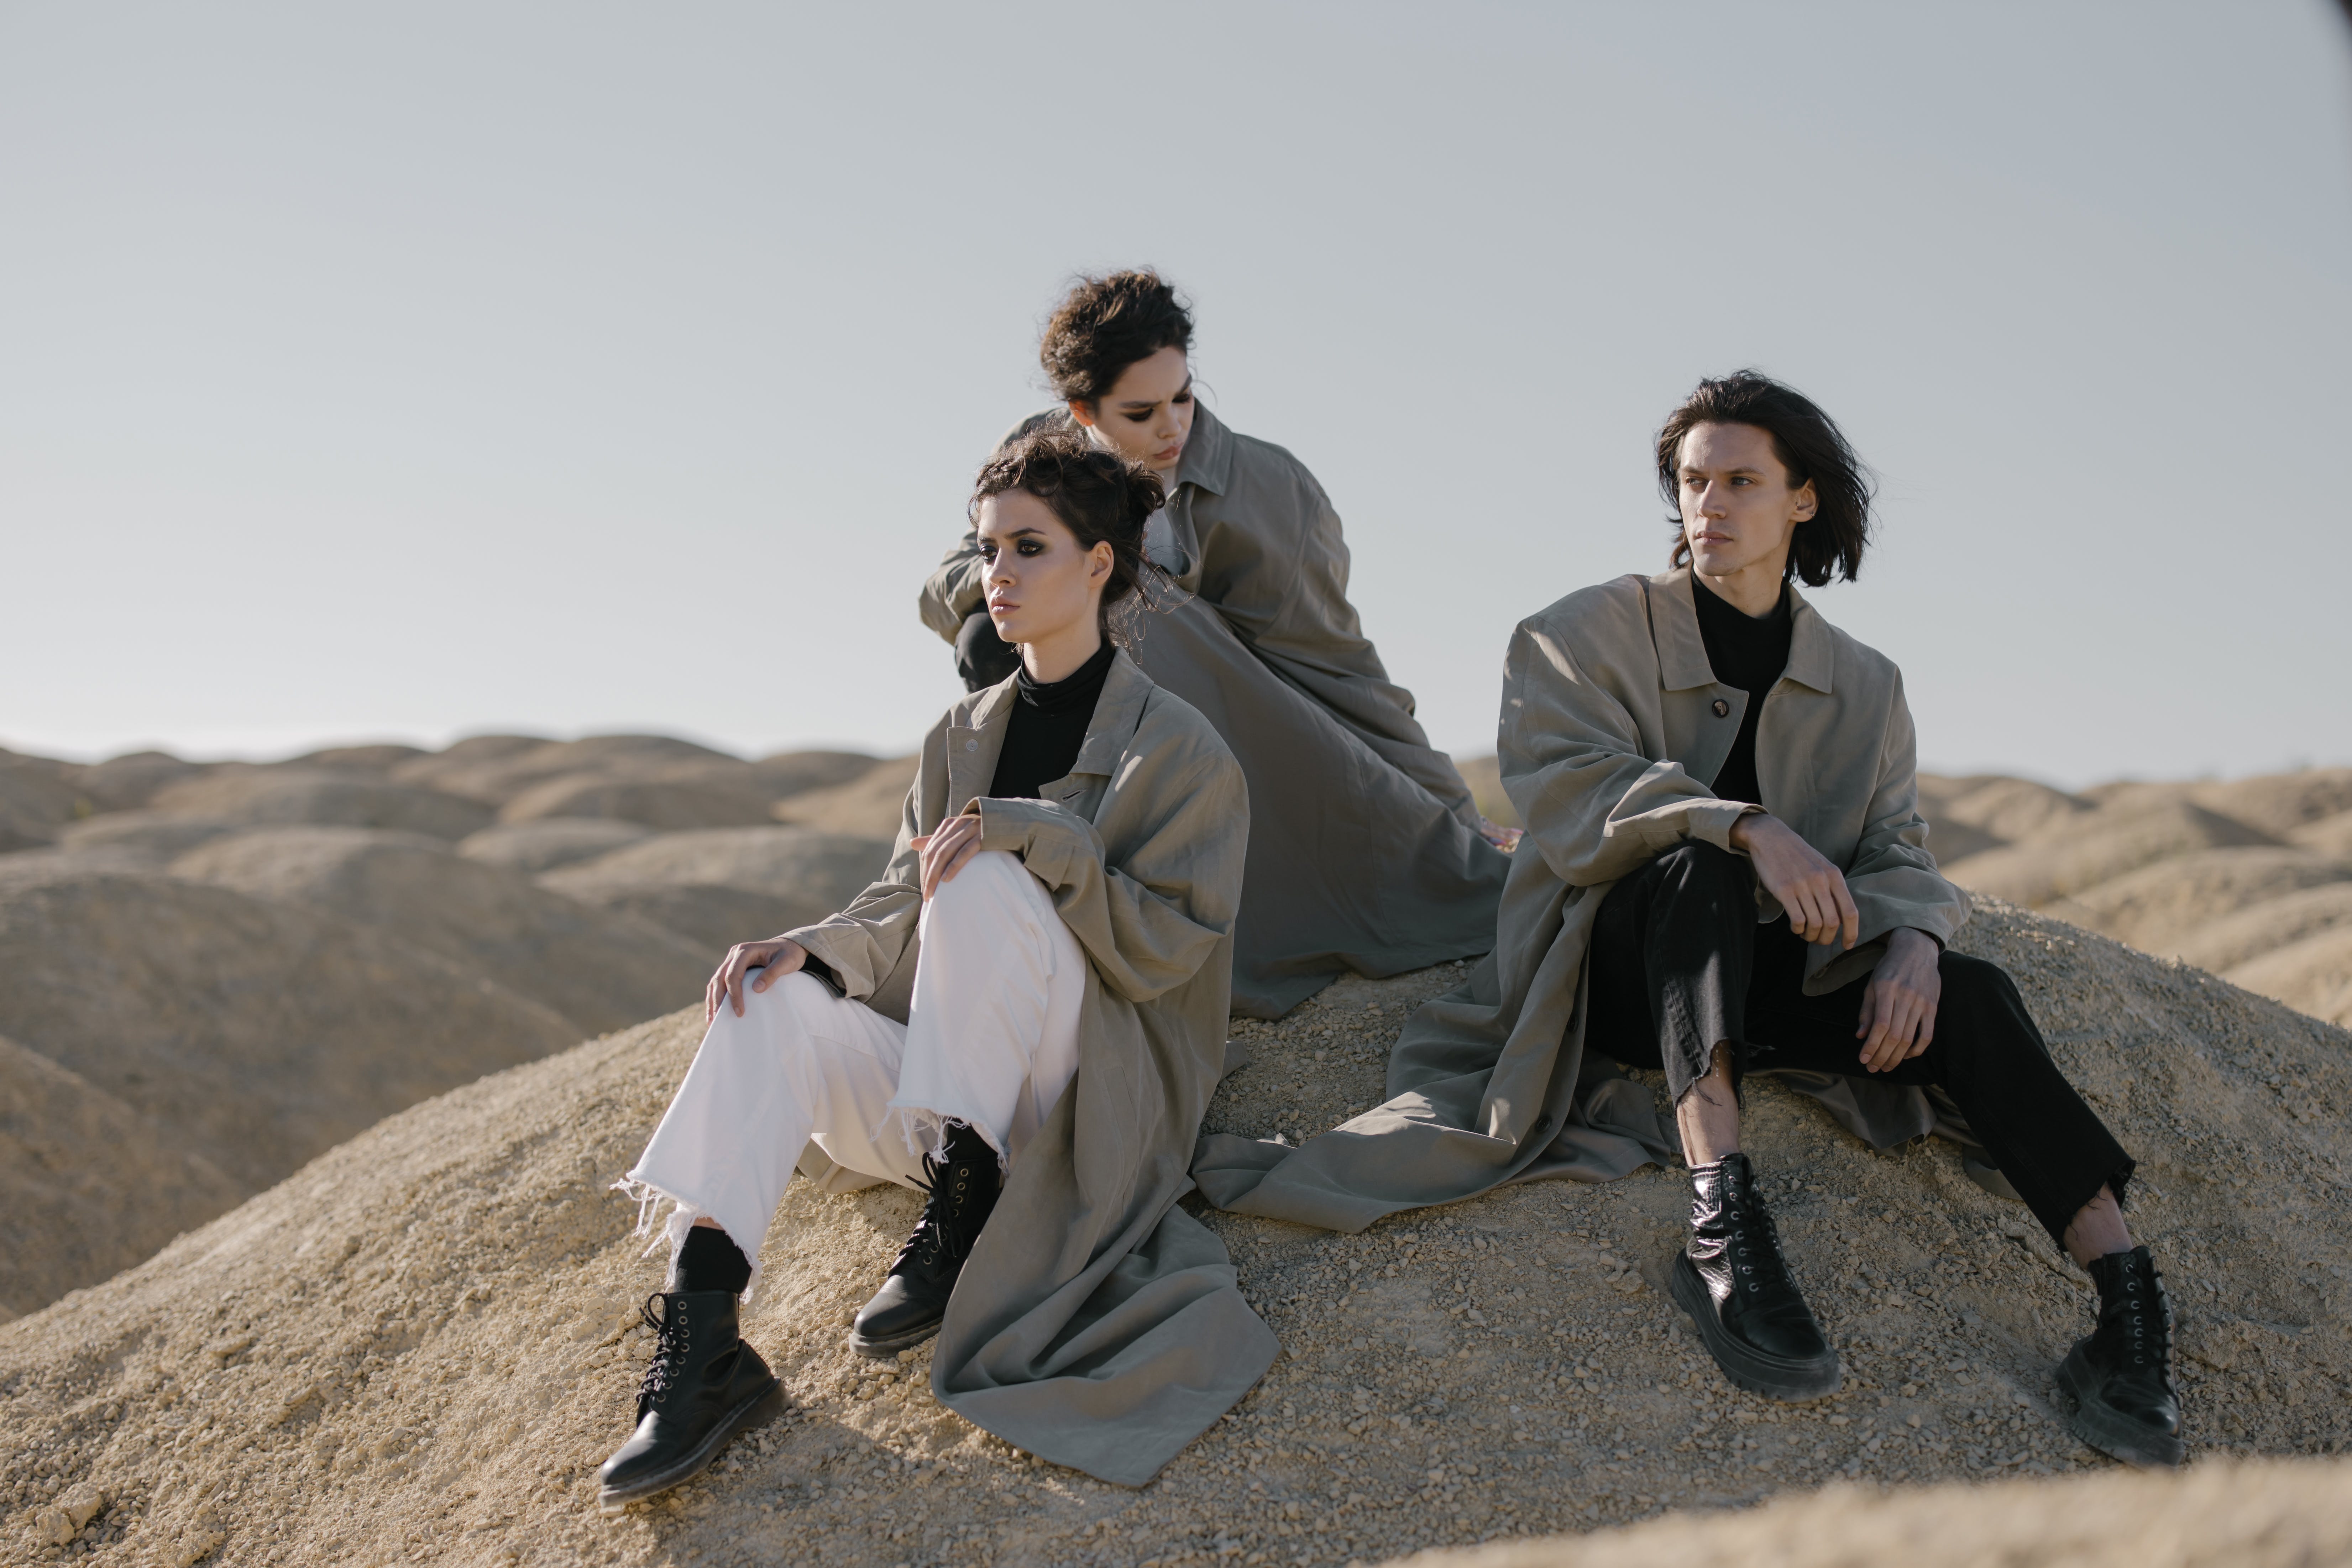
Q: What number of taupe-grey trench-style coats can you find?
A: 3